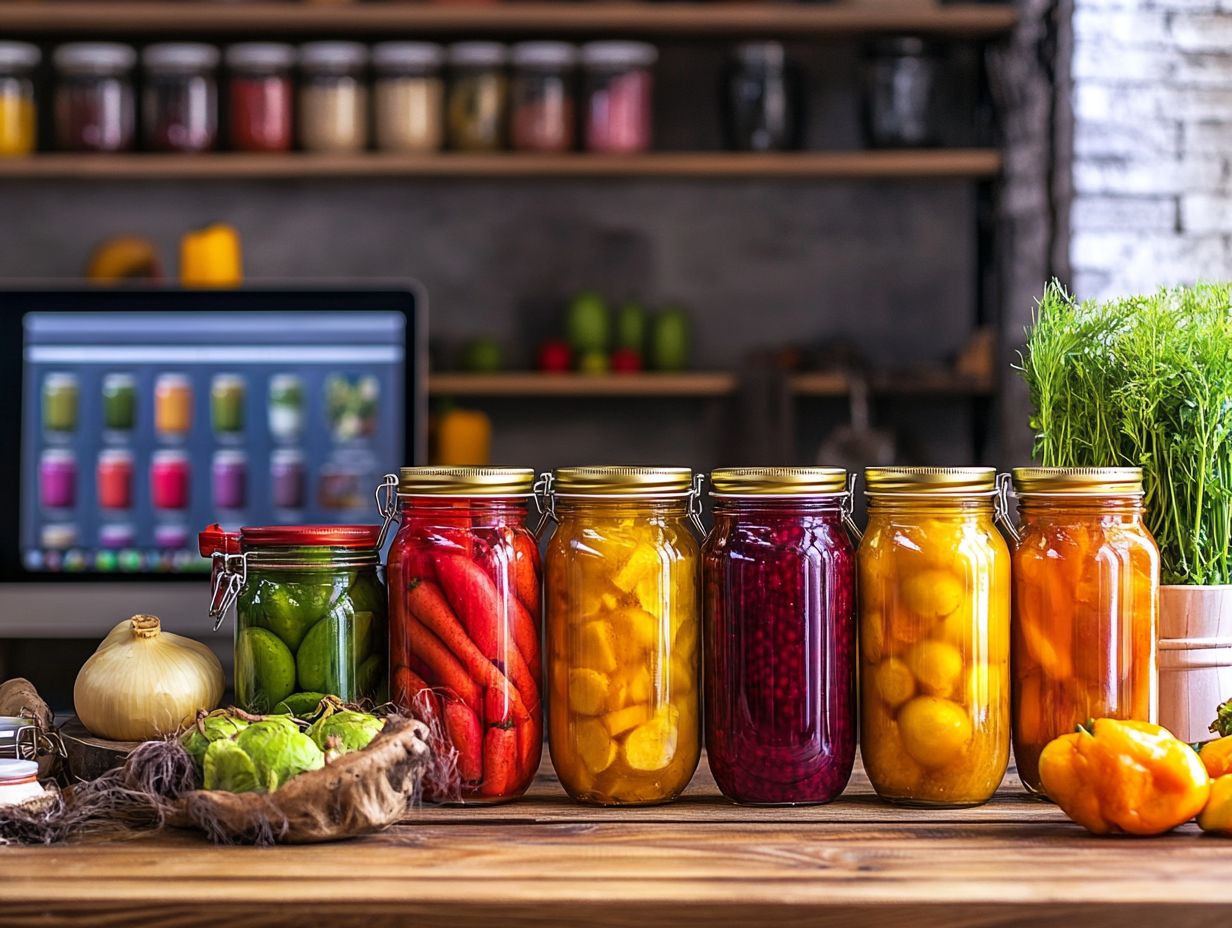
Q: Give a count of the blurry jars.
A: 11